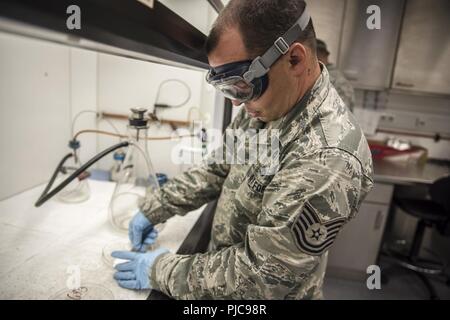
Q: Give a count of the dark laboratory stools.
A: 1